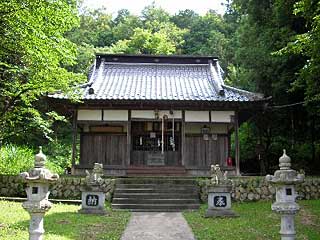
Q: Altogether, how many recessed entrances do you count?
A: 1